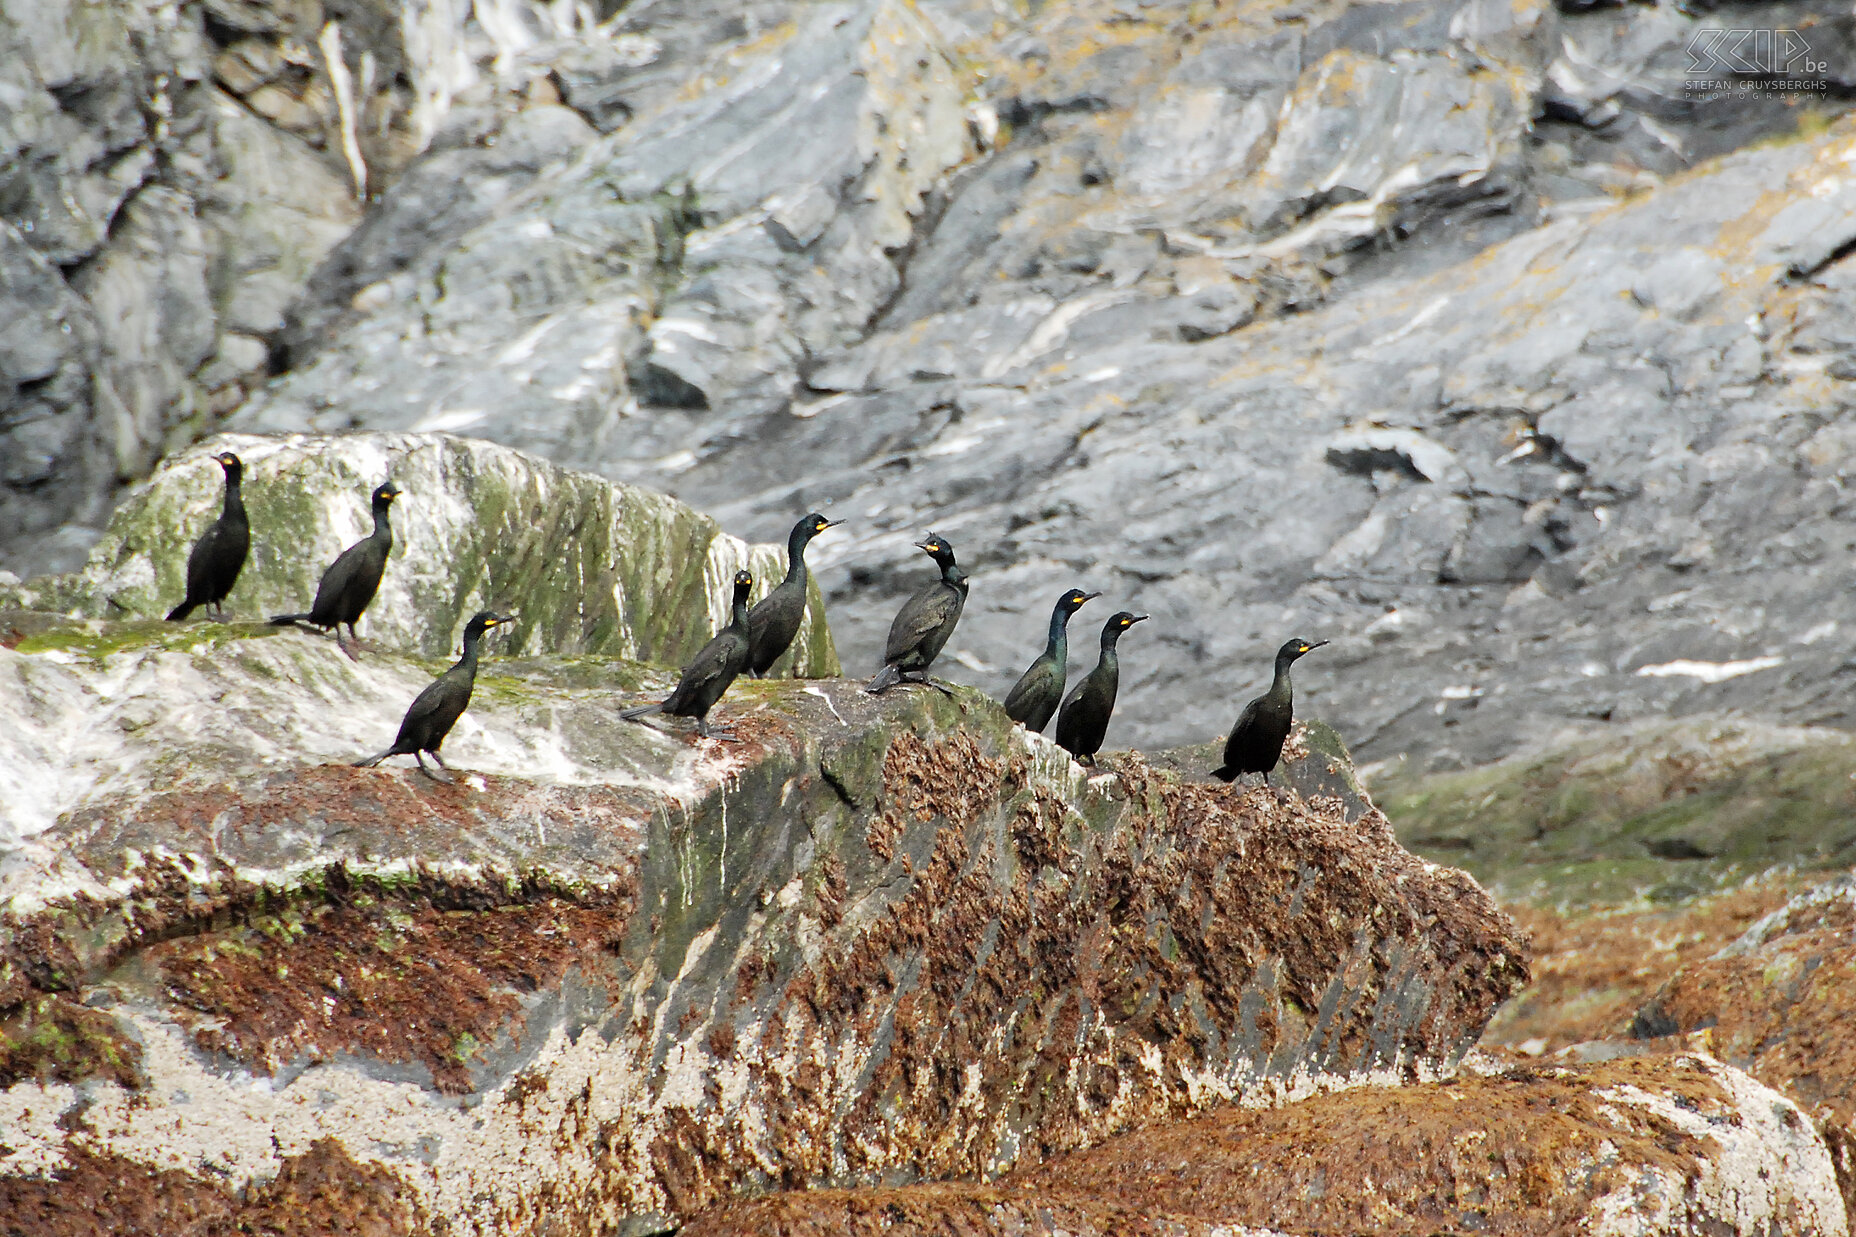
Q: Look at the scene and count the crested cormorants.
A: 9